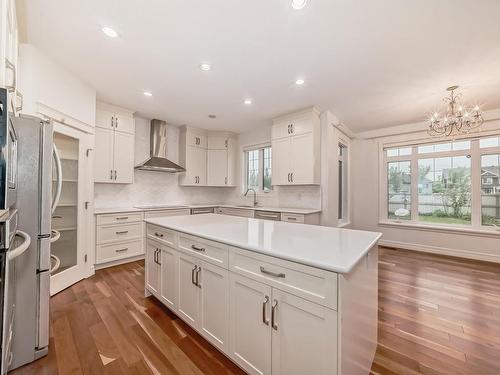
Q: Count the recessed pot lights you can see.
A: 6